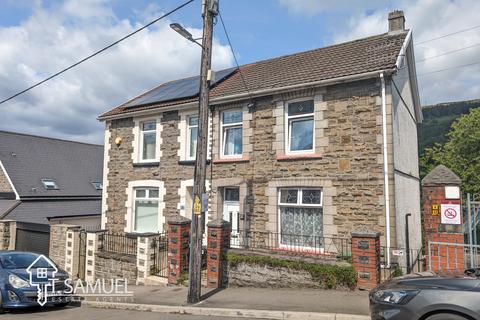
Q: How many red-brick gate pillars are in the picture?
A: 4